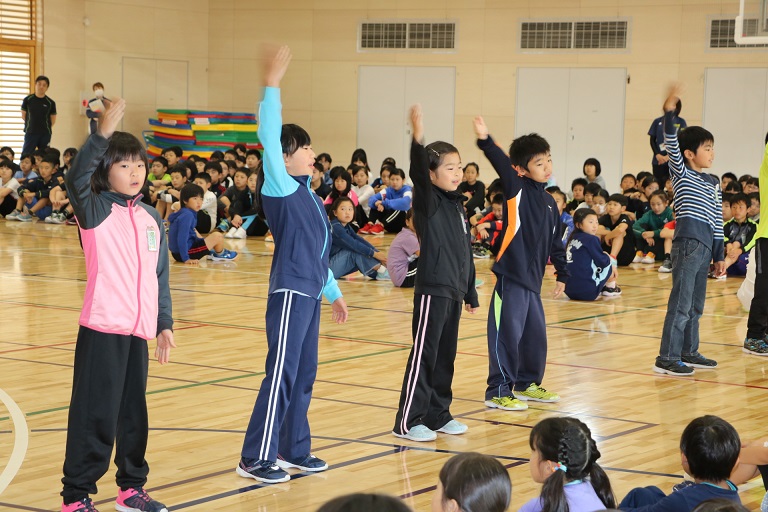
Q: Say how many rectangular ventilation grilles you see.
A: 3